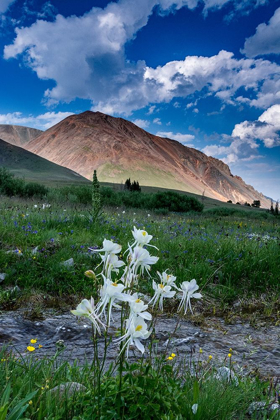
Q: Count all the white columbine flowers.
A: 11